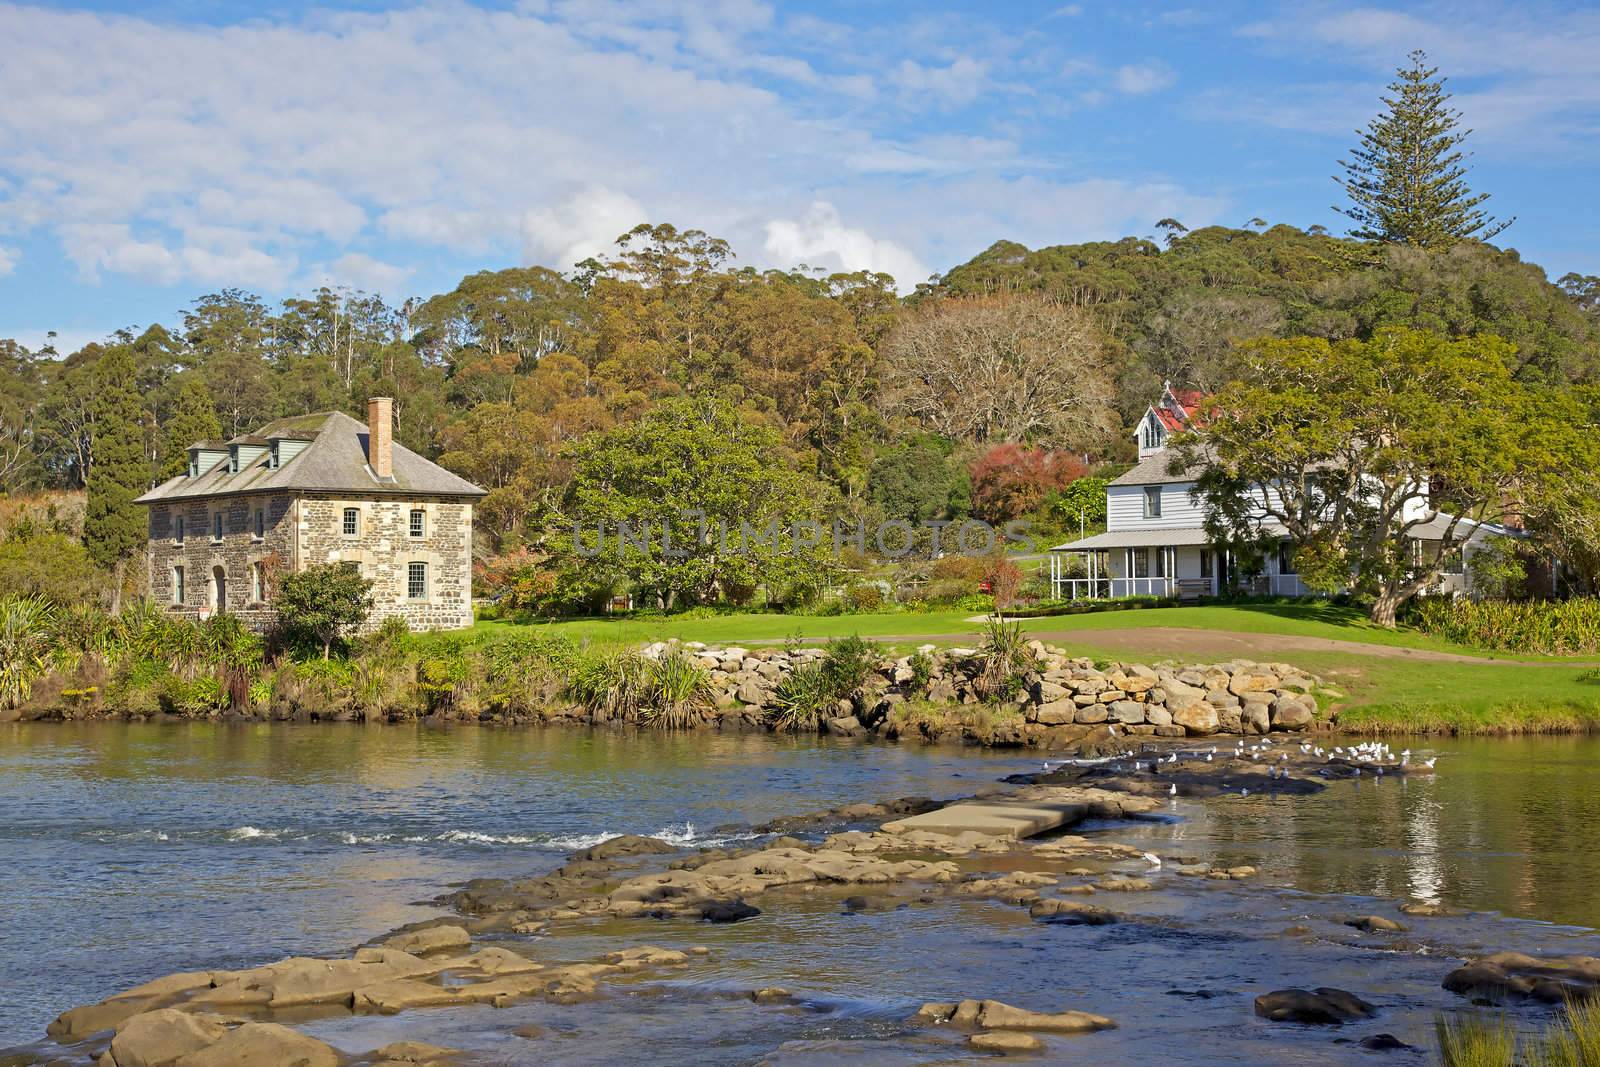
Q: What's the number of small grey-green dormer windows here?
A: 3